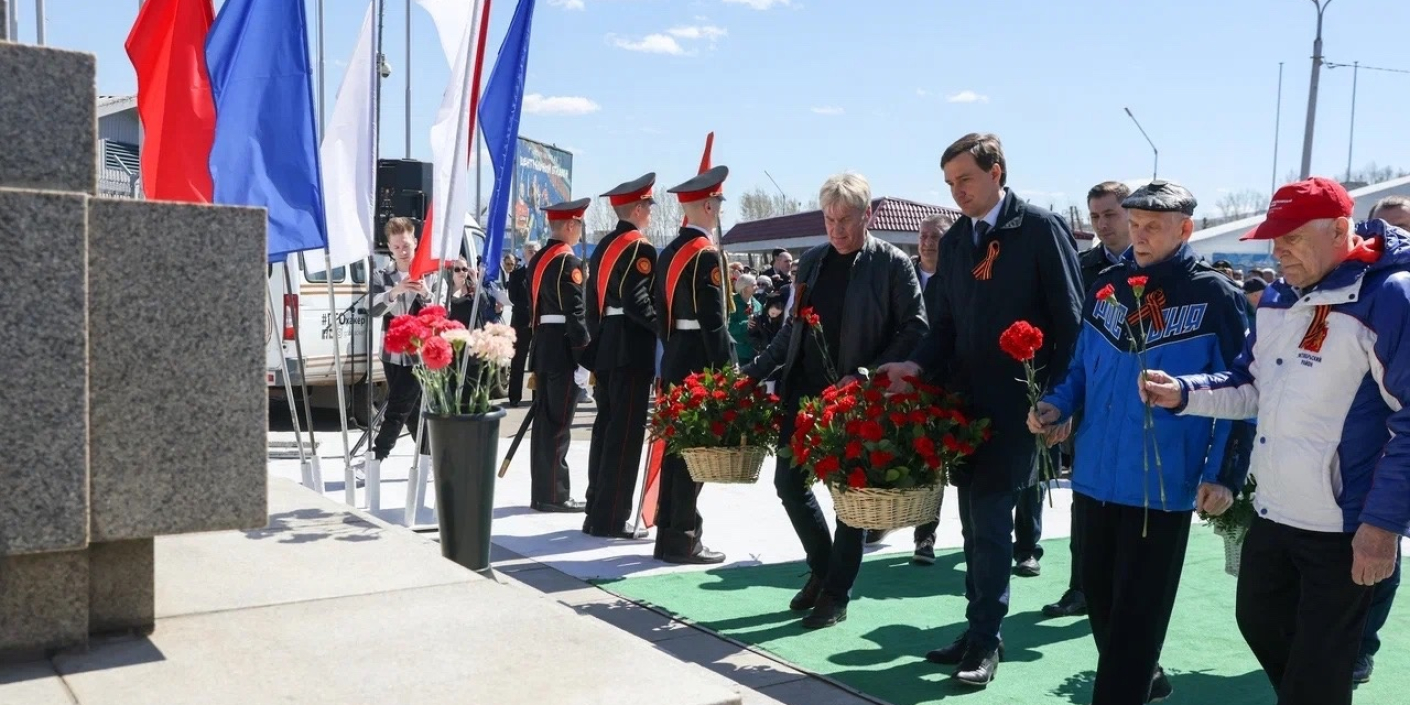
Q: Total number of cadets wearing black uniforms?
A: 3